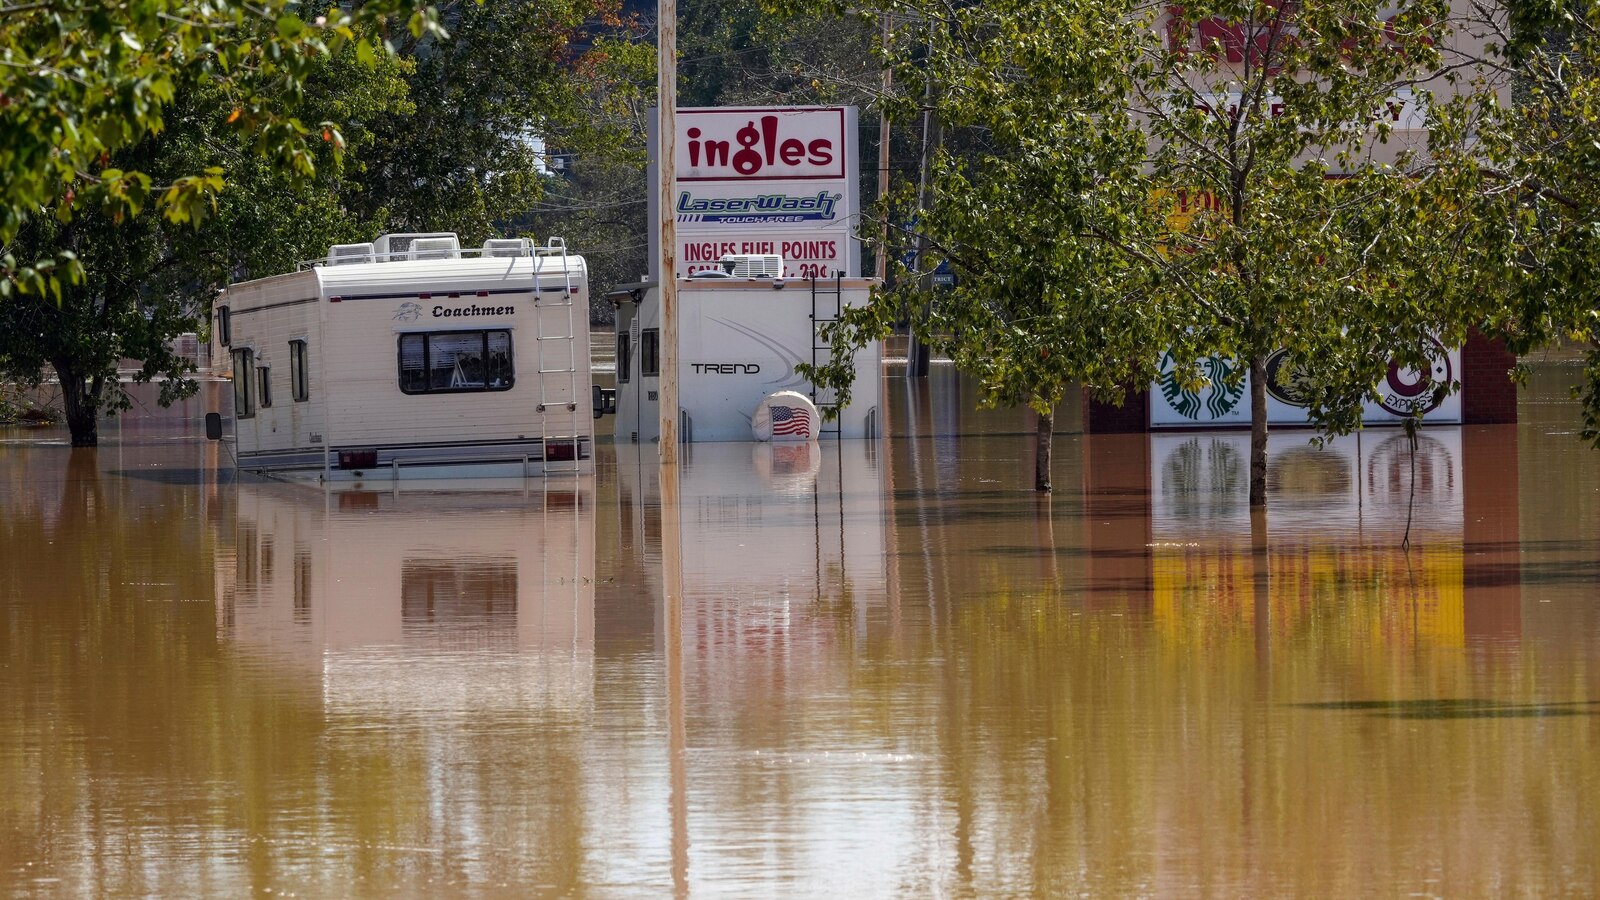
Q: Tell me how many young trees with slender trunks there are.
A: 2